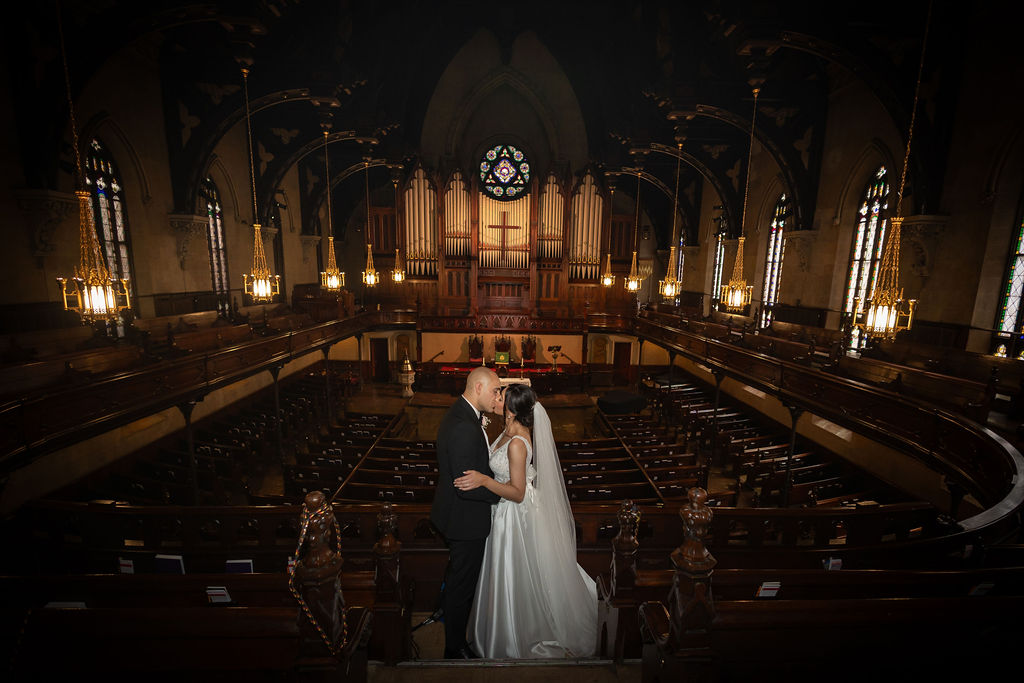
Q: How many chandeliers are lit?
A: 10